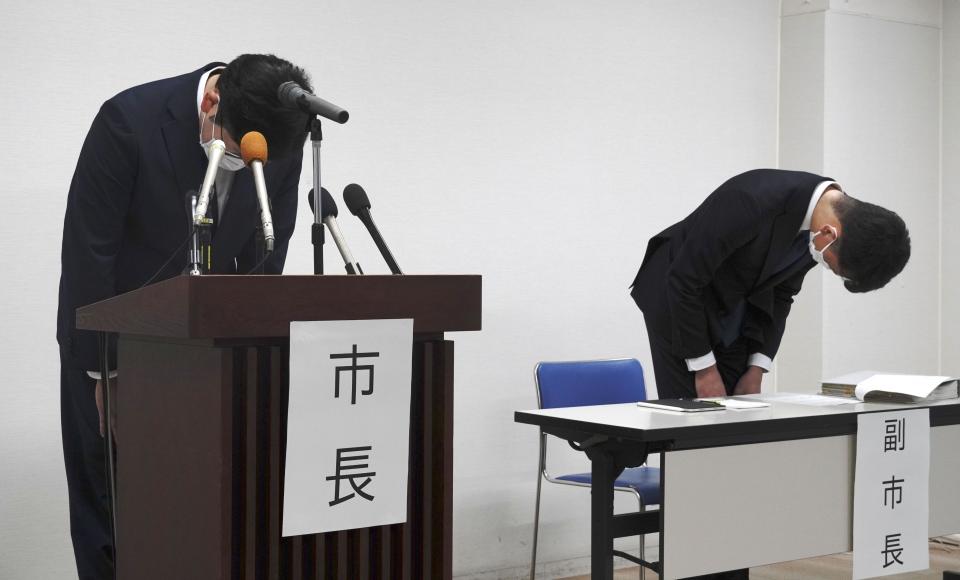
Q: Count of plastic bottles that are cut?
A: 0